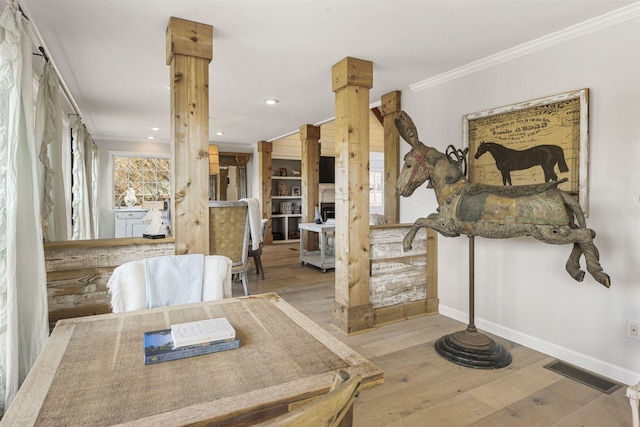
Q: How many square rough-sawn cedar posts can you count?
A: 5